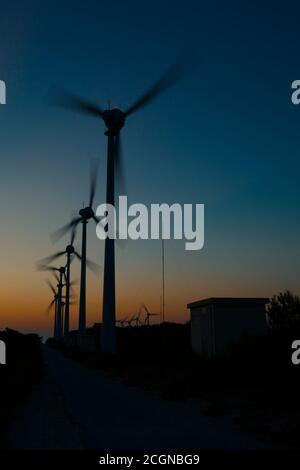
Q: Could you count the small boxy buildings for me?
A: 1